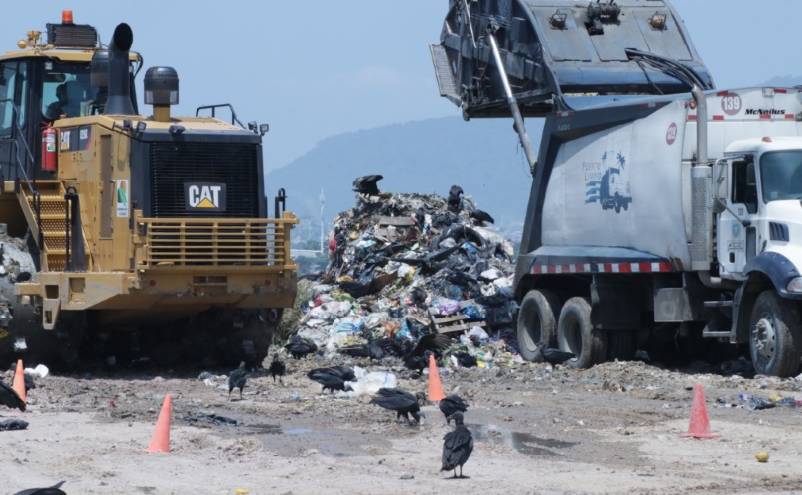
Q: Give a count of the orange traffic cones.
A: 4